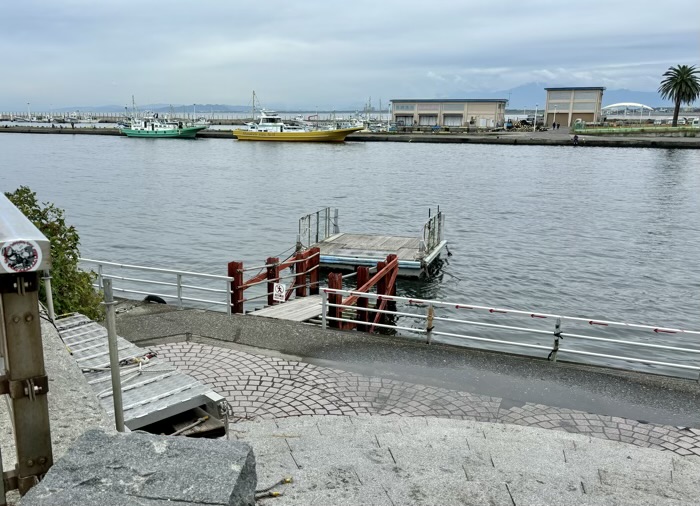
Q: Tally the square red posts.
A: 8